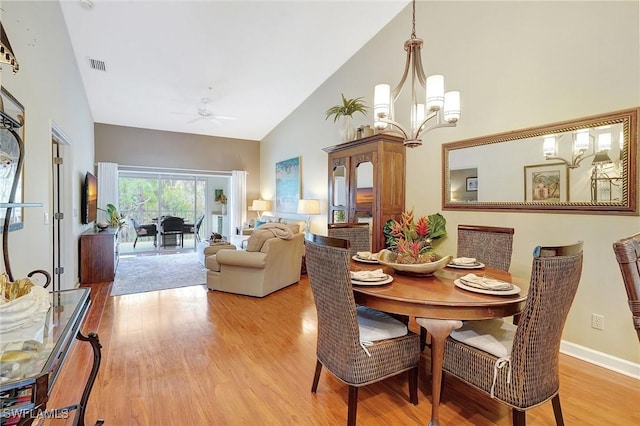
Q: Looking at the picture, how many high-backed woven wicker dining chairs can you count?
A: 4